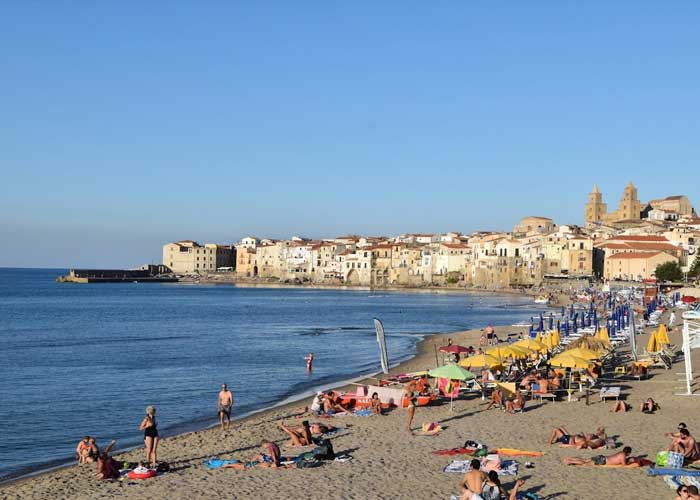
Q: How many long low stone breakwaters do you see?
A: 1